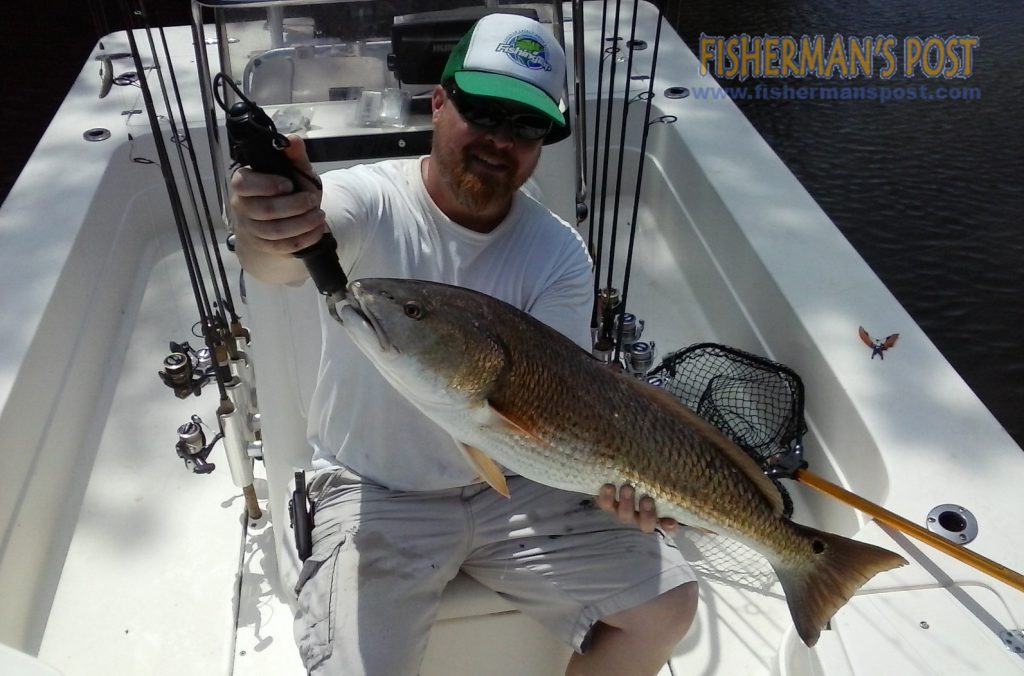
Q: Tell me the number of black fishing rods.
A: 8